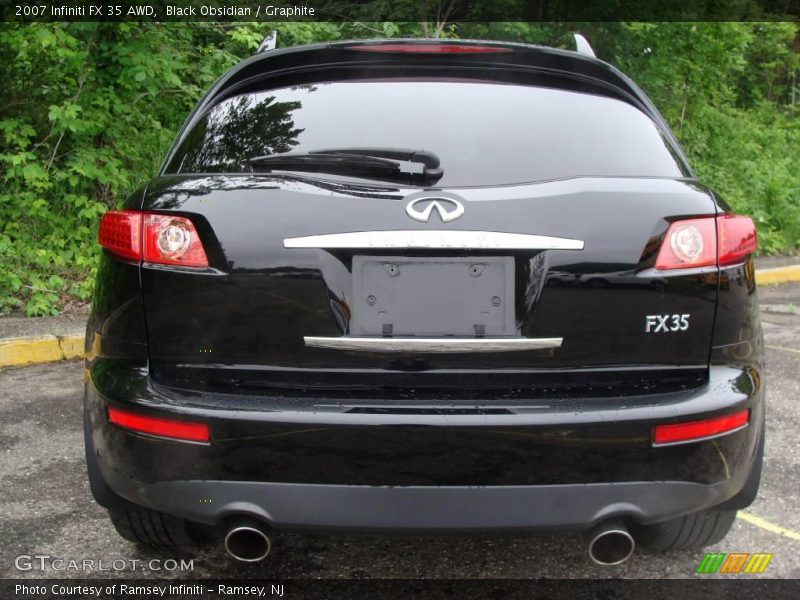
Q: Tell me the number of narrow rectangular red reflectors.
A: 2